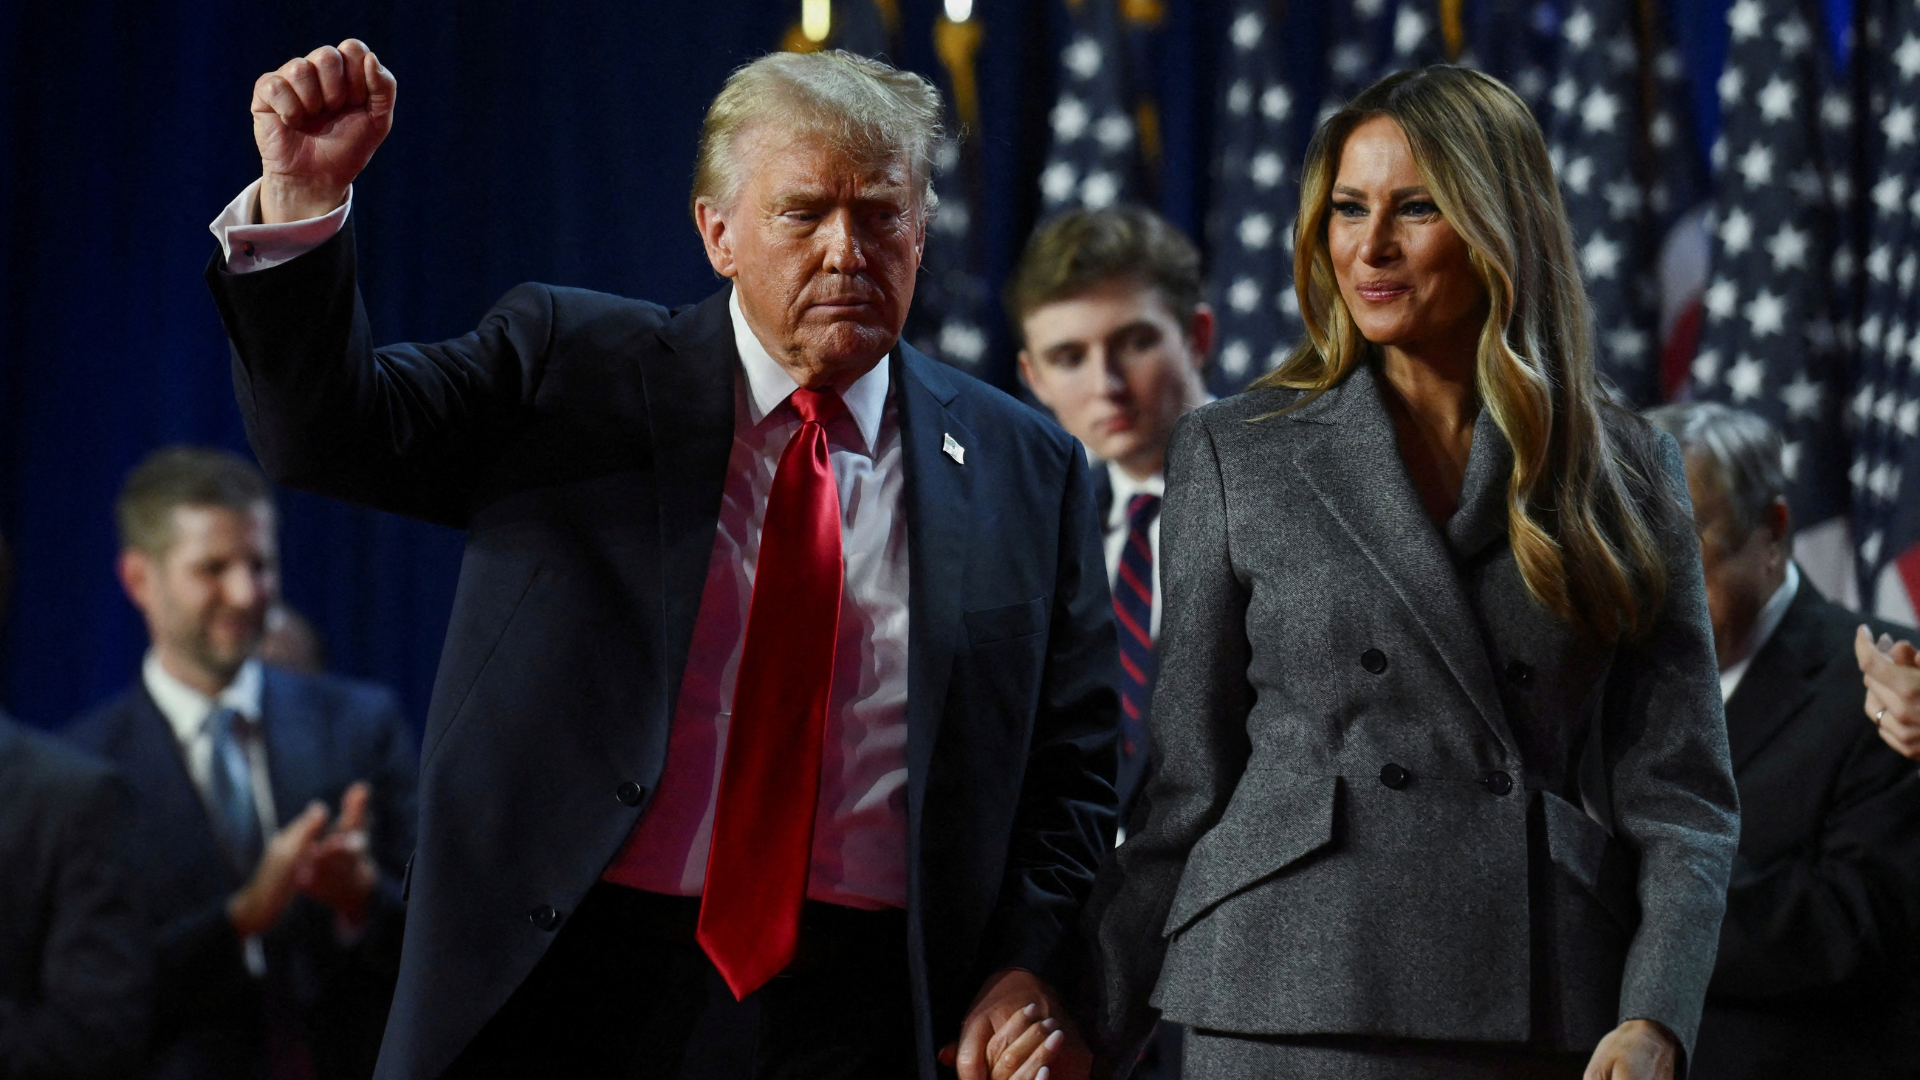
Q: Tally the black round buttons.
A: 6